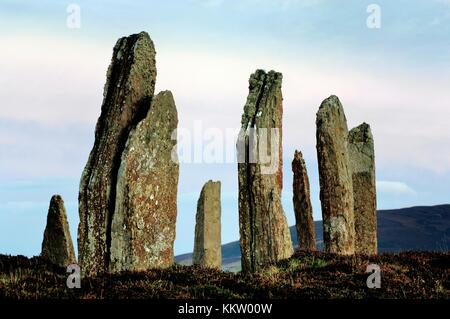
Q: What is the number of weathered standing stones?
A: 8